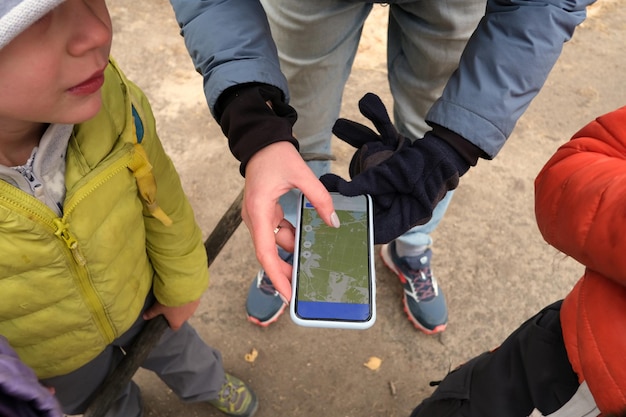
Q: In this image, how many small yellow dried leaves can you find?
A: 2